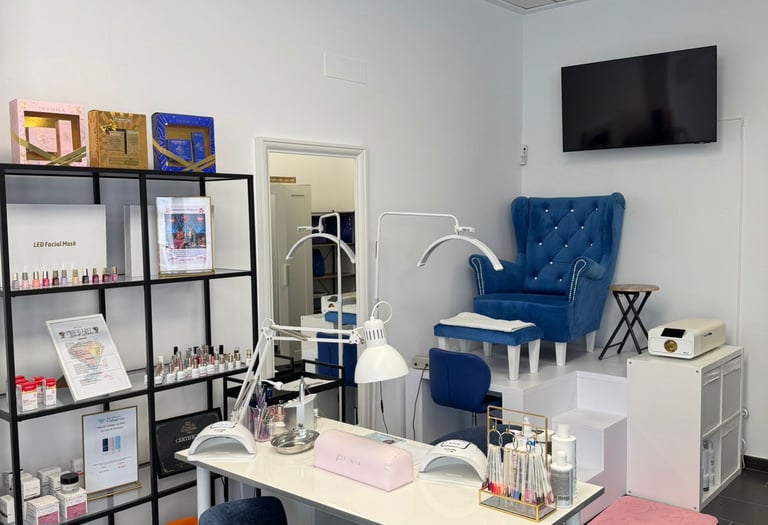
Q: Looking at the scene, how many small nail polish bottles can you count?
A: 11